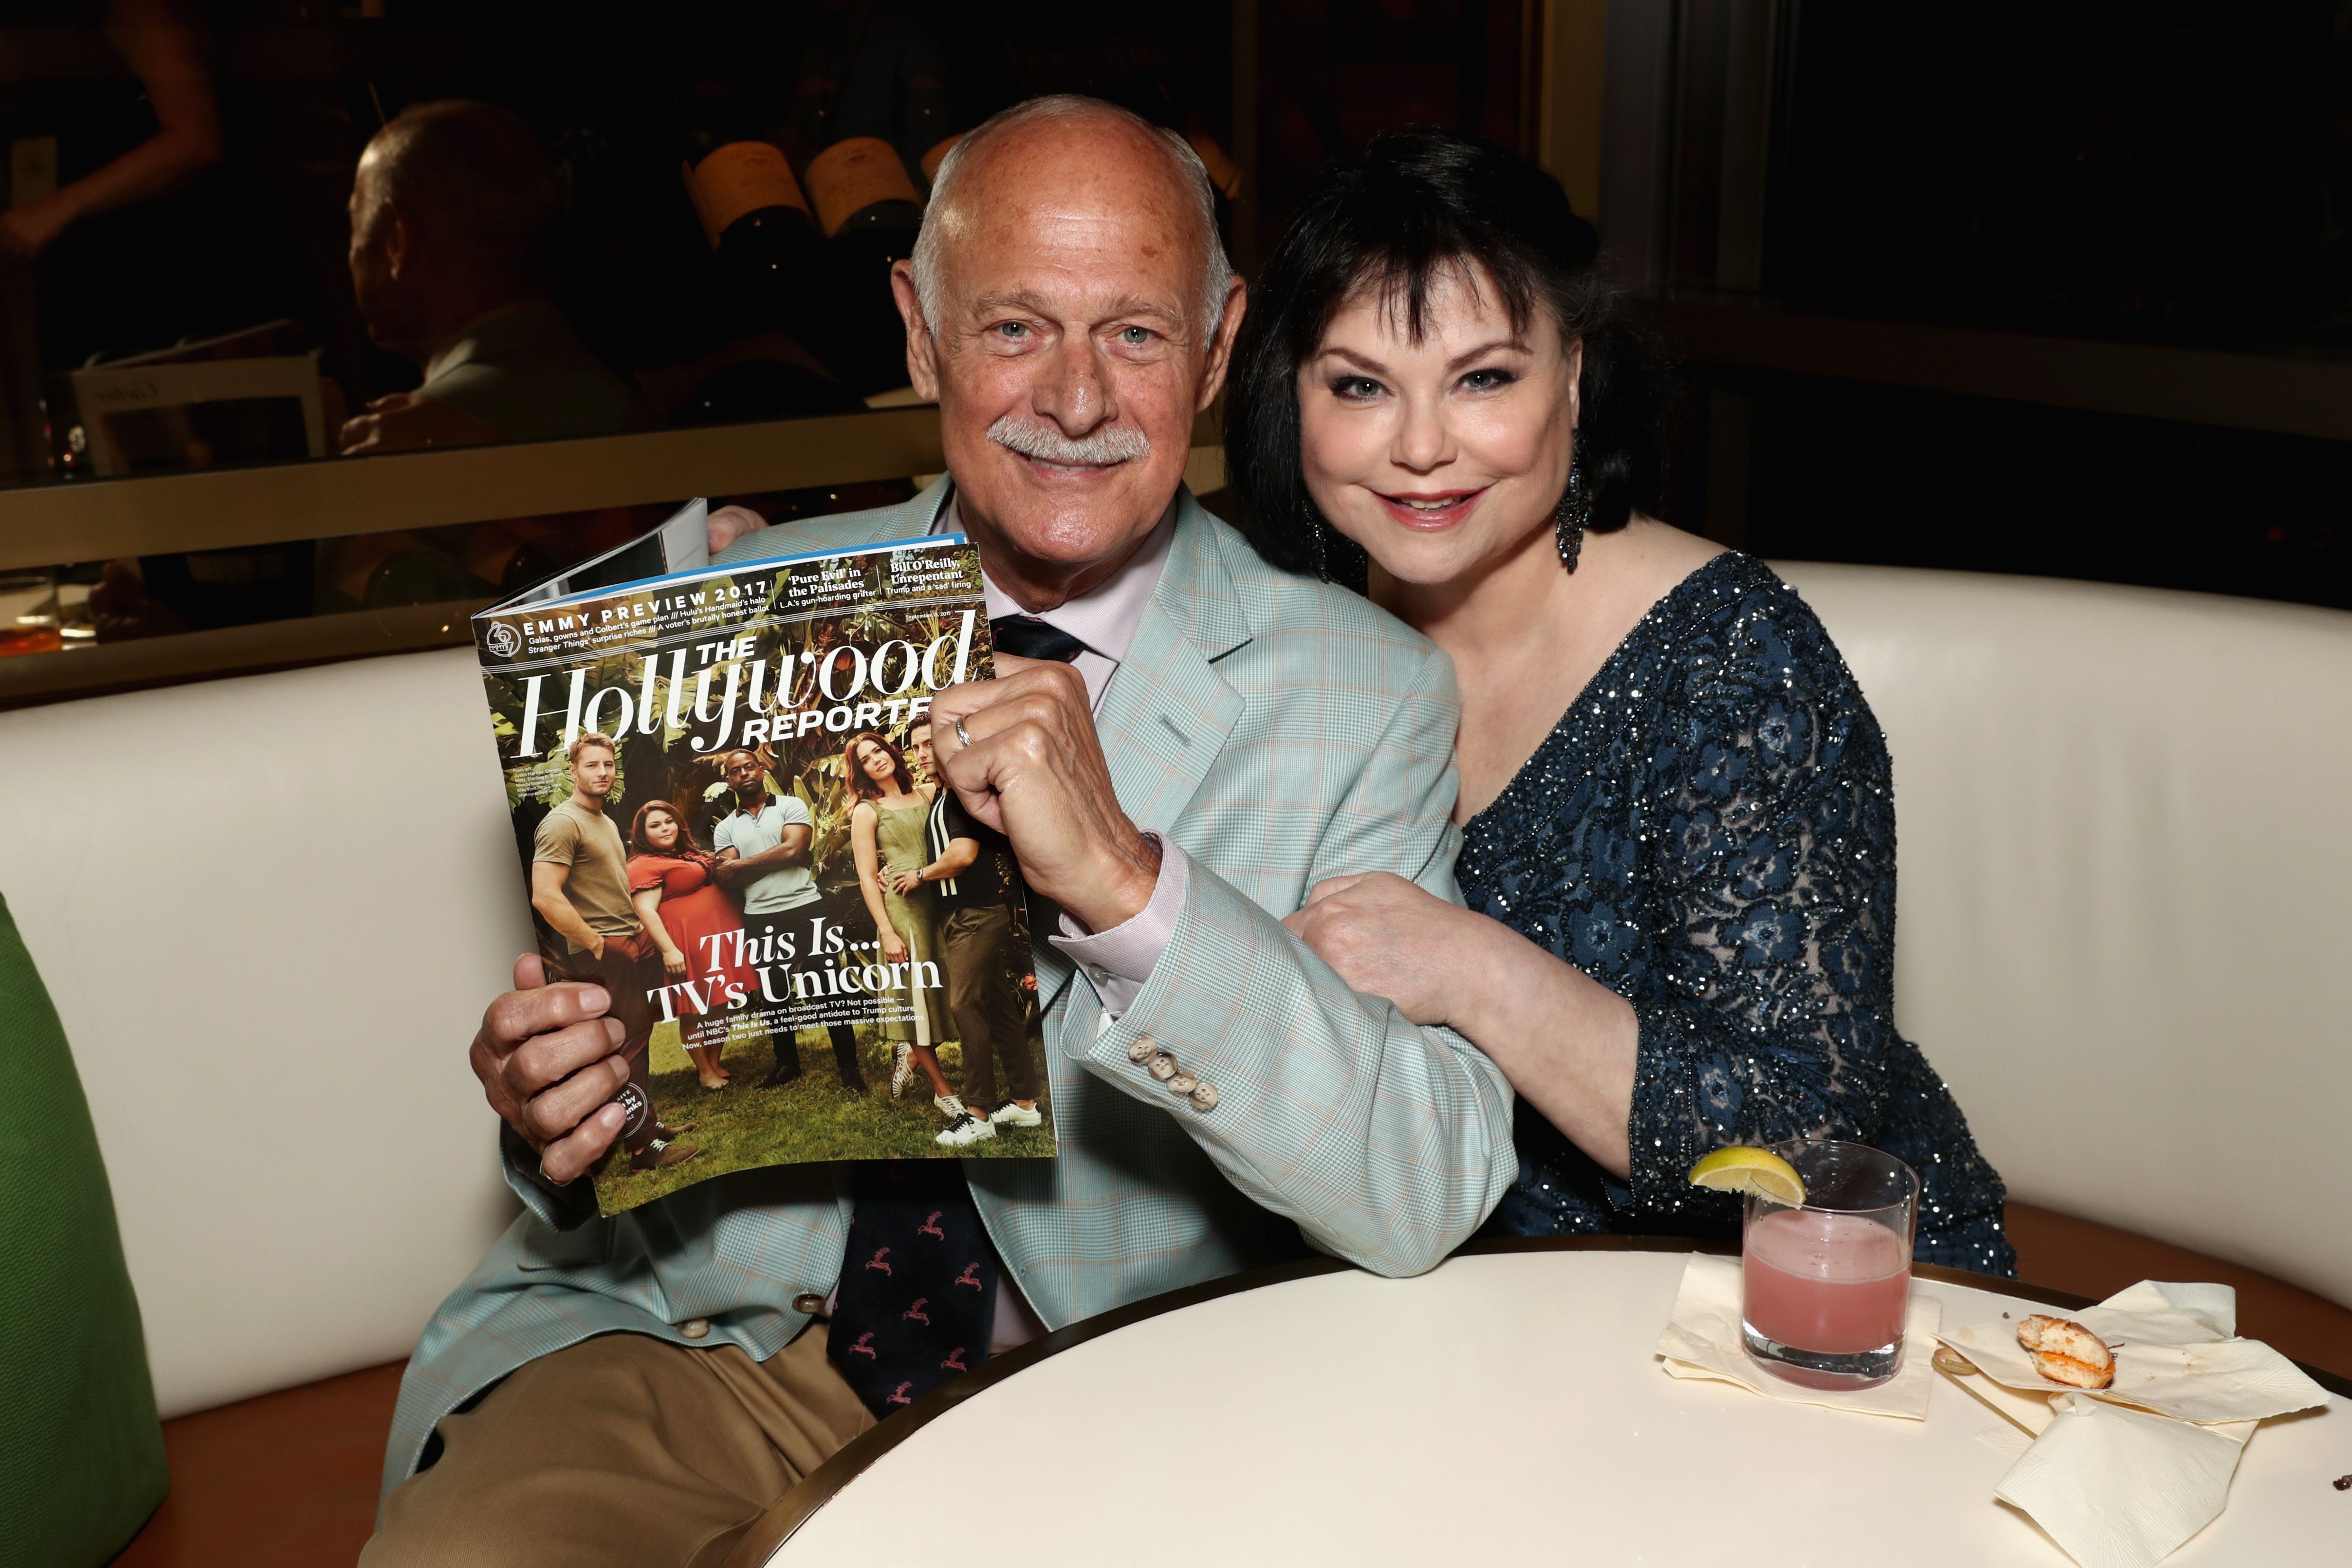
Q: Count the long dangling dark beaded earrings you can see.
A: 2